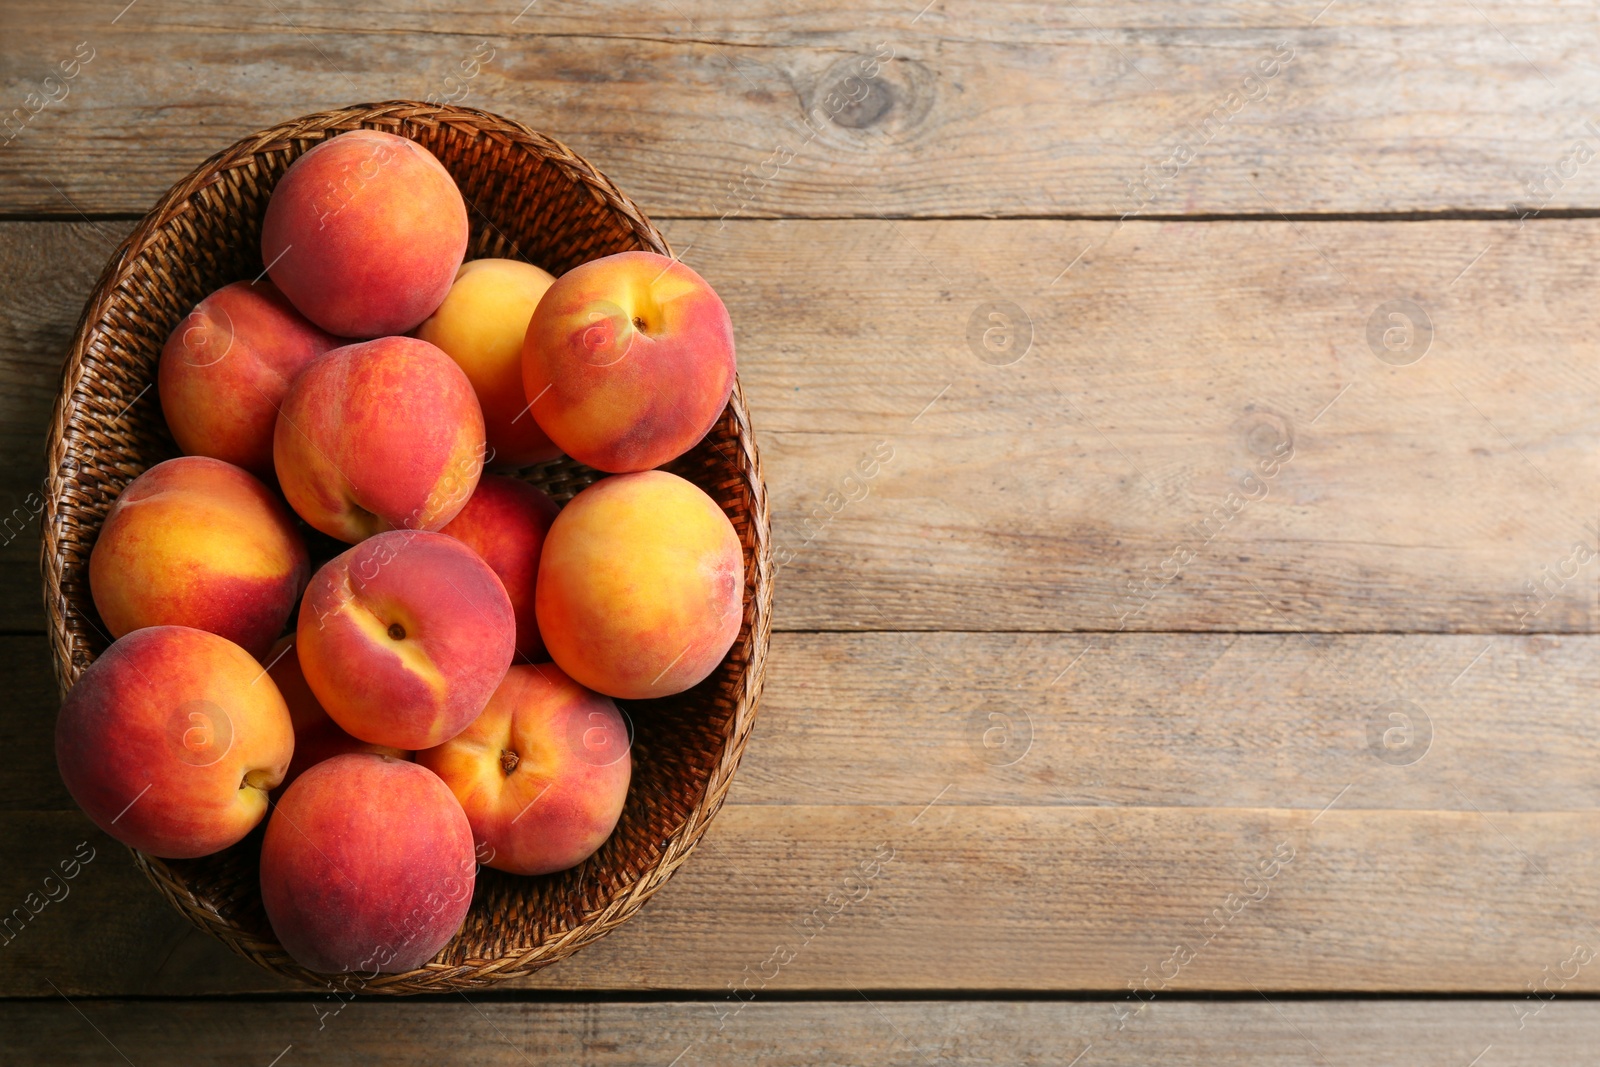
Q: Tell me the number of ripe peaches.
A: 13